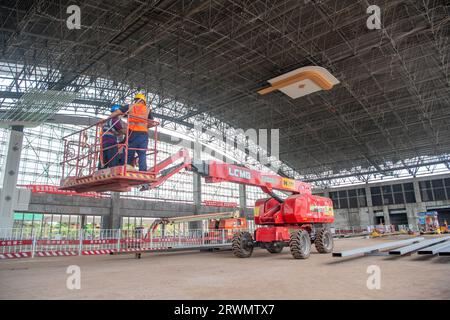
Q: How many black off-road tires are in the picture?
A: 4